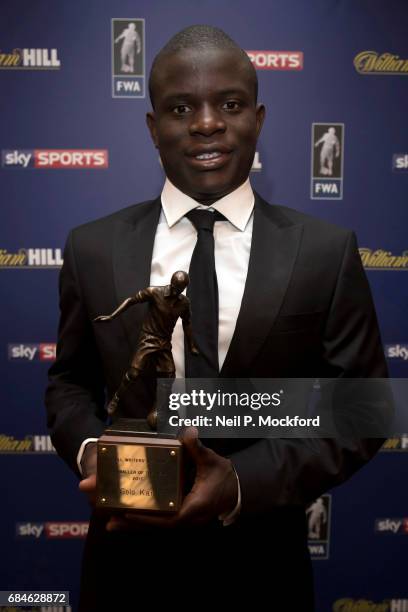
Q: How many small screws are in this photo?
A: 4